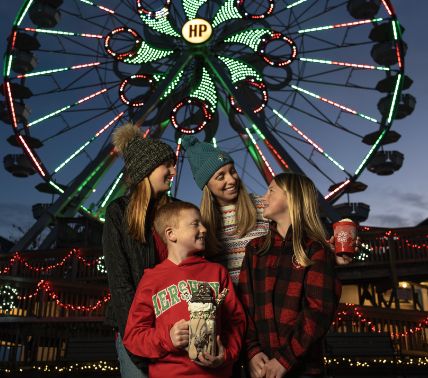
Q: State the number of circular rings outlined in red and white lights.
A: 7